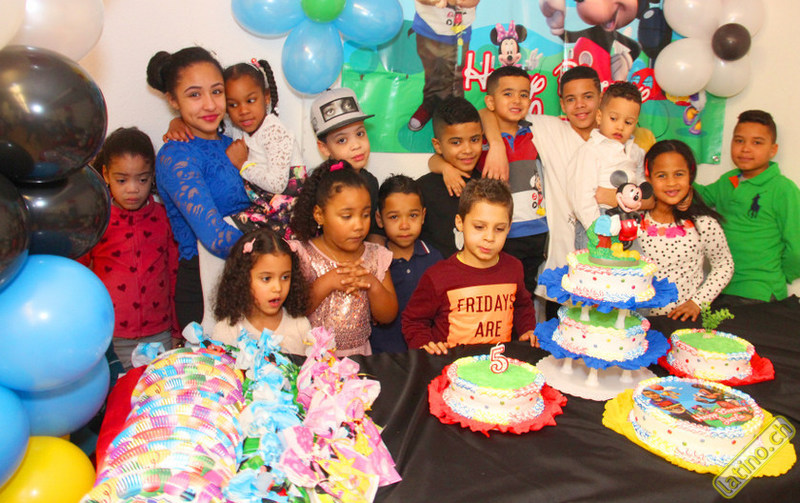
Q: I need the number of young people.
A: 14